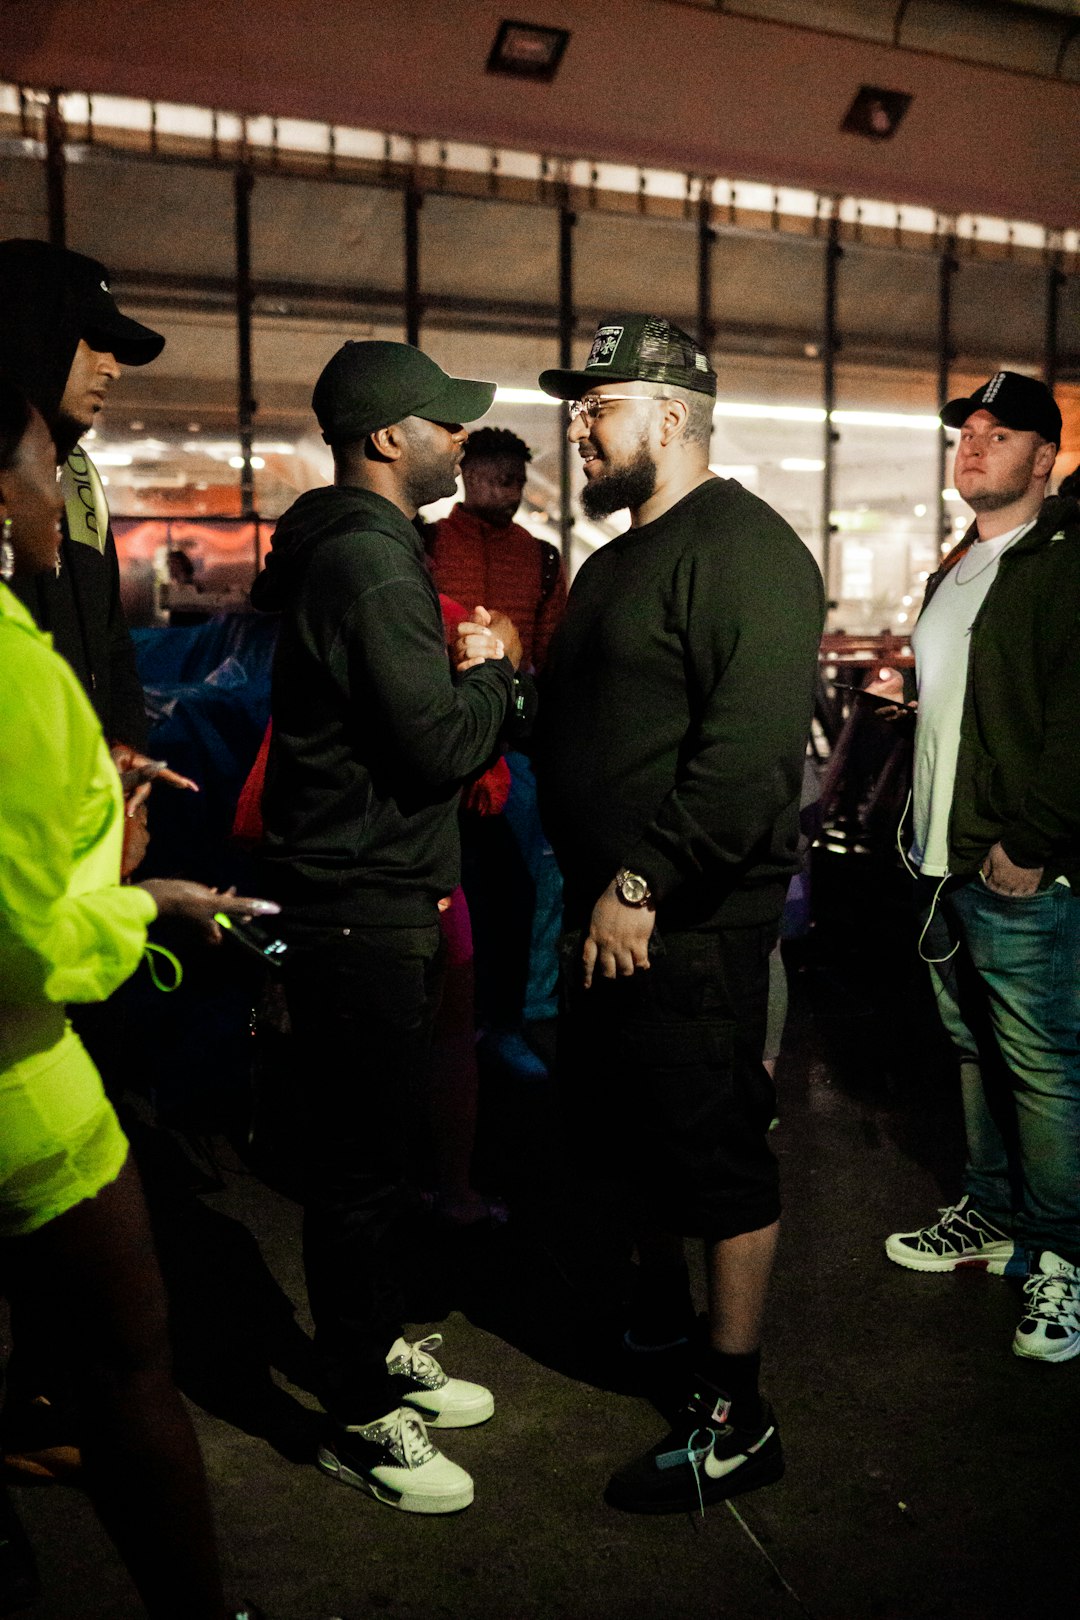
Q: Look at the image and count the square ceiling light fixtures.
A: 2